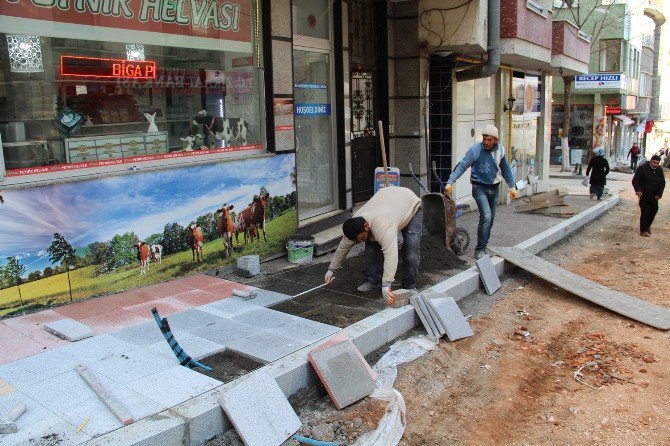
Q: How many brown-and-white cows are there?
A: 5